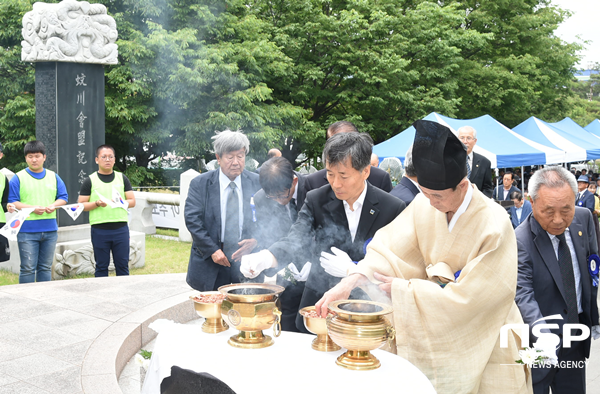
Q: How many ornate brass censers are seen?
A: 2